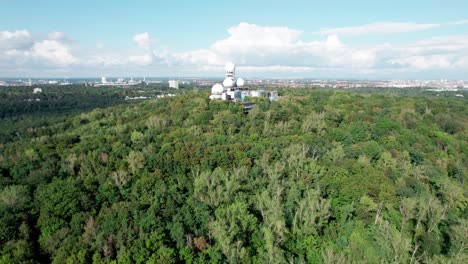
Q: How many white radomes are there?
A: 4